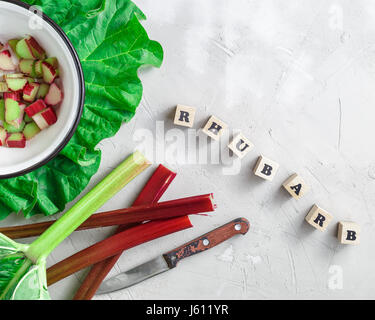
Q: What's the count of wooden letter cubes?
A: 7